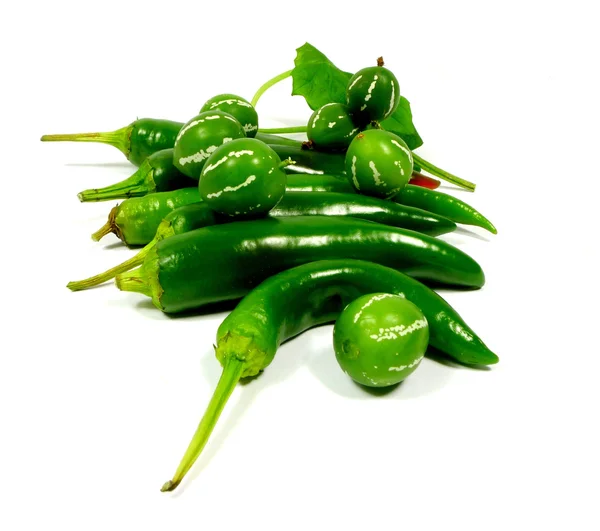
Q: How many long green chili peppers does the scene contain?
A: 6